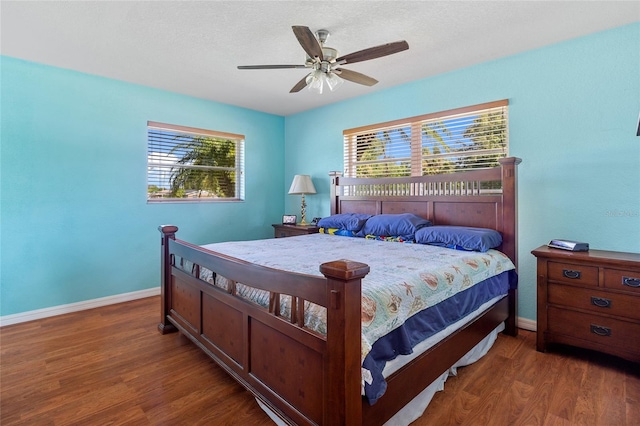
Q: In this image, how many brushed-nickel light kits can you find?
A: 1